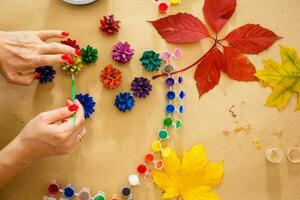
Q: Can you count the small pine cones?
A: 11